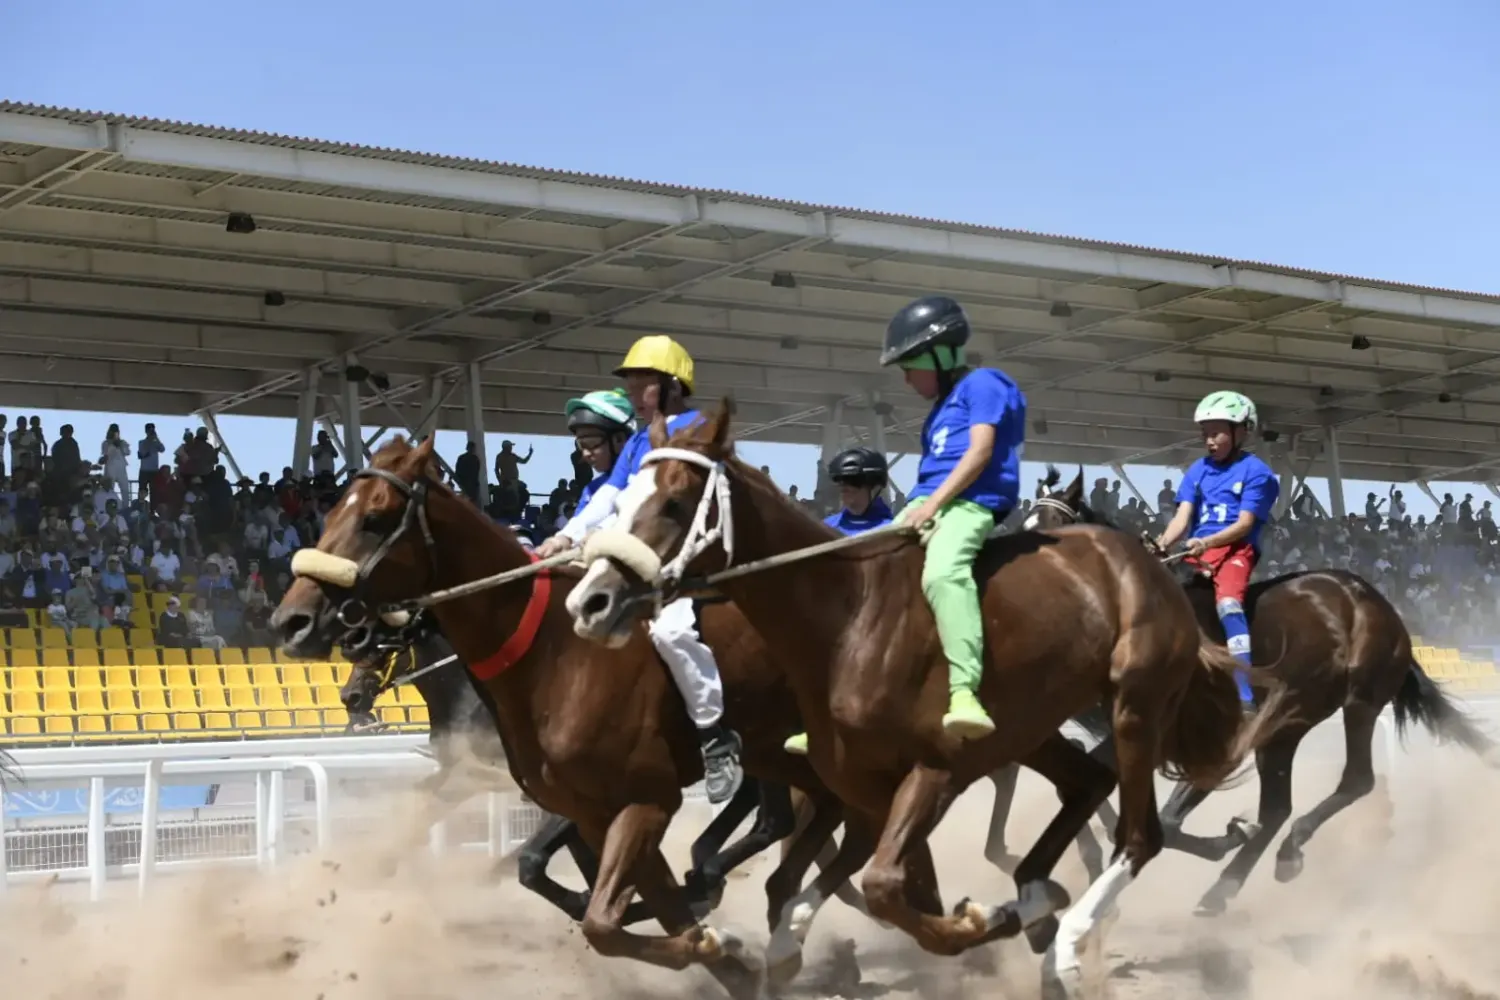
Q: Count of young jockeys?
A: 5